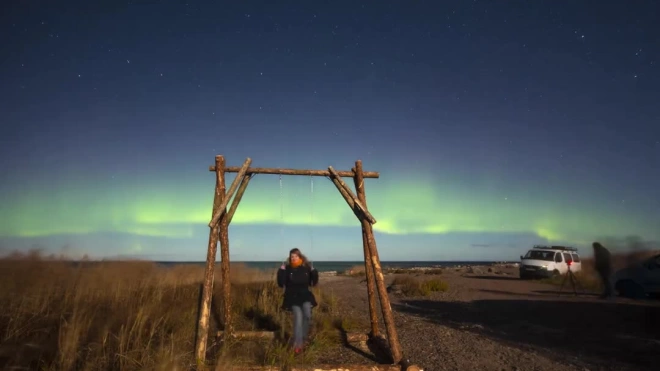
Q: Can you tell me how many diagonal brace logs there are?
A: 4